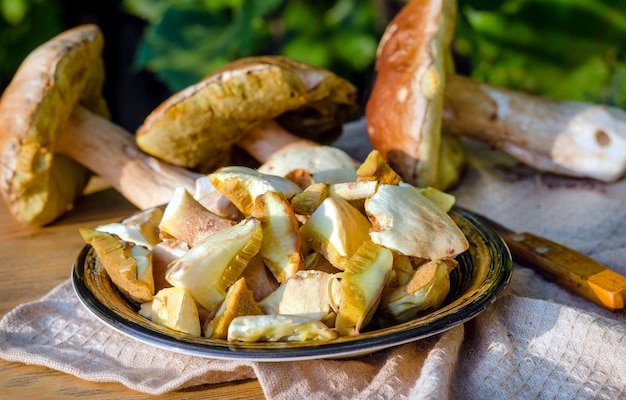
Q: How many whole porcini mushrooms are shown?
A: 3